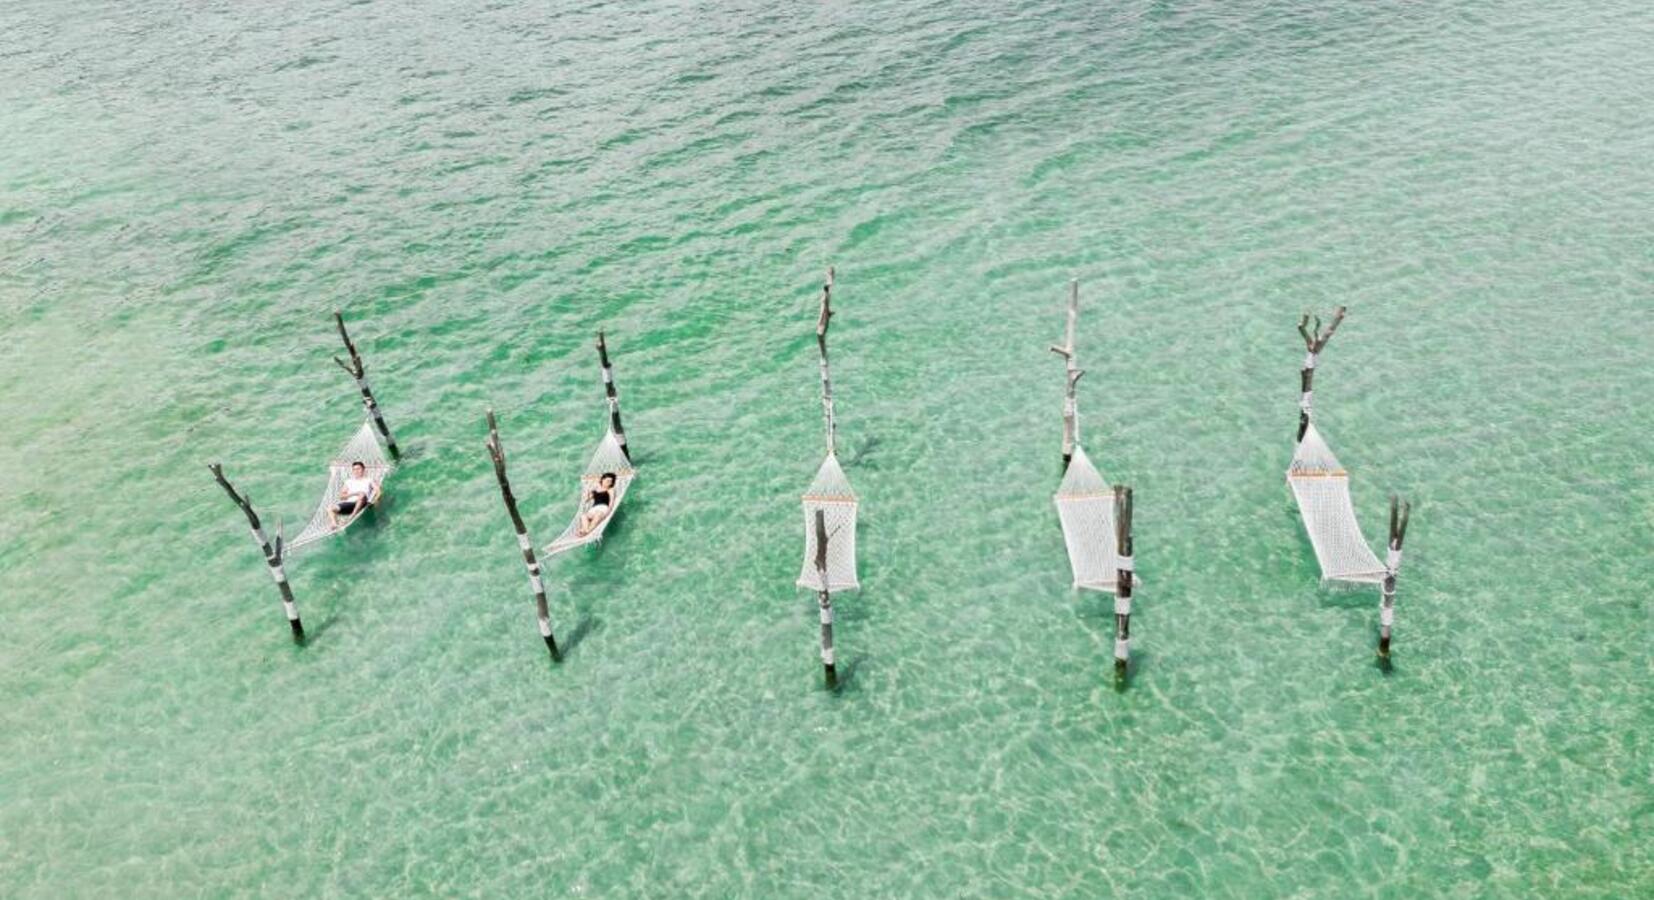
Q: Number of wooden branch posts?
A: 10